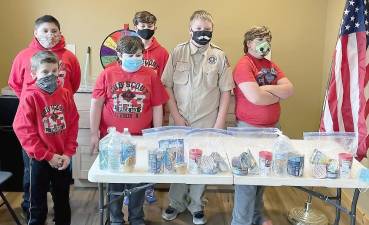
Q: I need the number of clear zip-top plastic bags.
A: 4